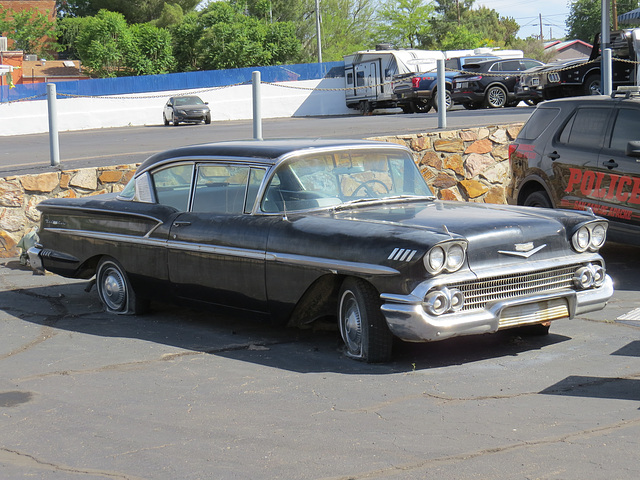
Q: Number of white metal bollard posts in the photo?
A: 4